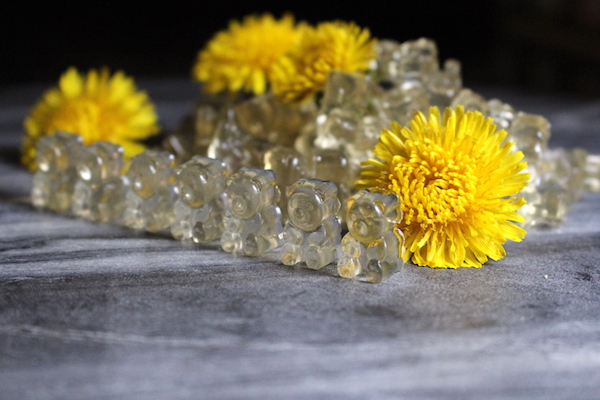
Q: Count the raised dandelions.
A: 2